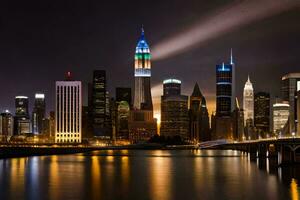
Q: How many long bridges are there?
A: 1